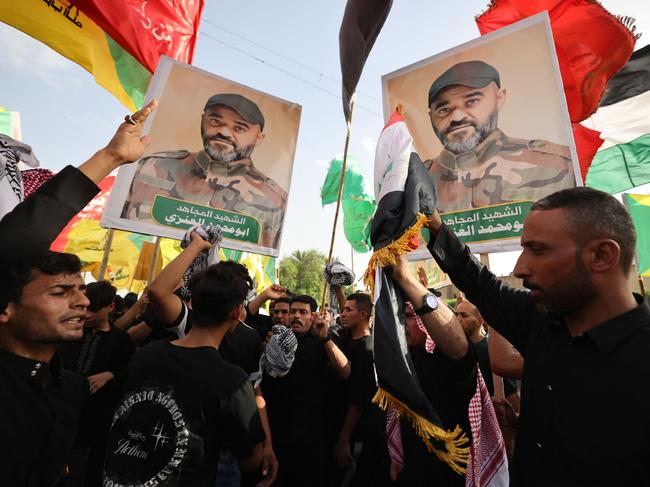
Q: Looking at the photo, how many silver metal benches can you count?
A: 0